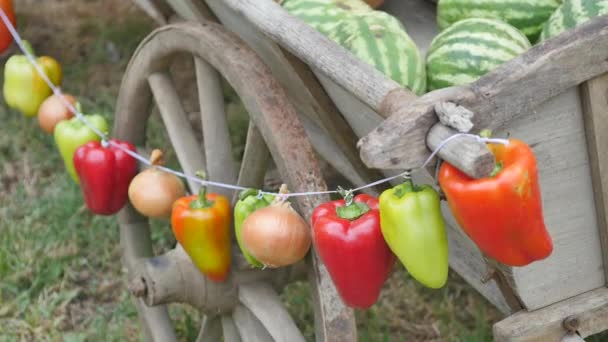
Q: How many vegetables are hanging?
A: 12